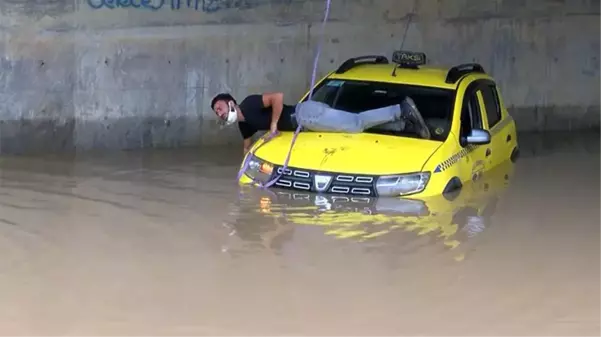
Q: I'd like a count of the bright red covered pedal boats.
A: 0